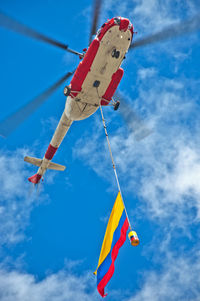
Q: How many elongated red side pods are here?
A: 2